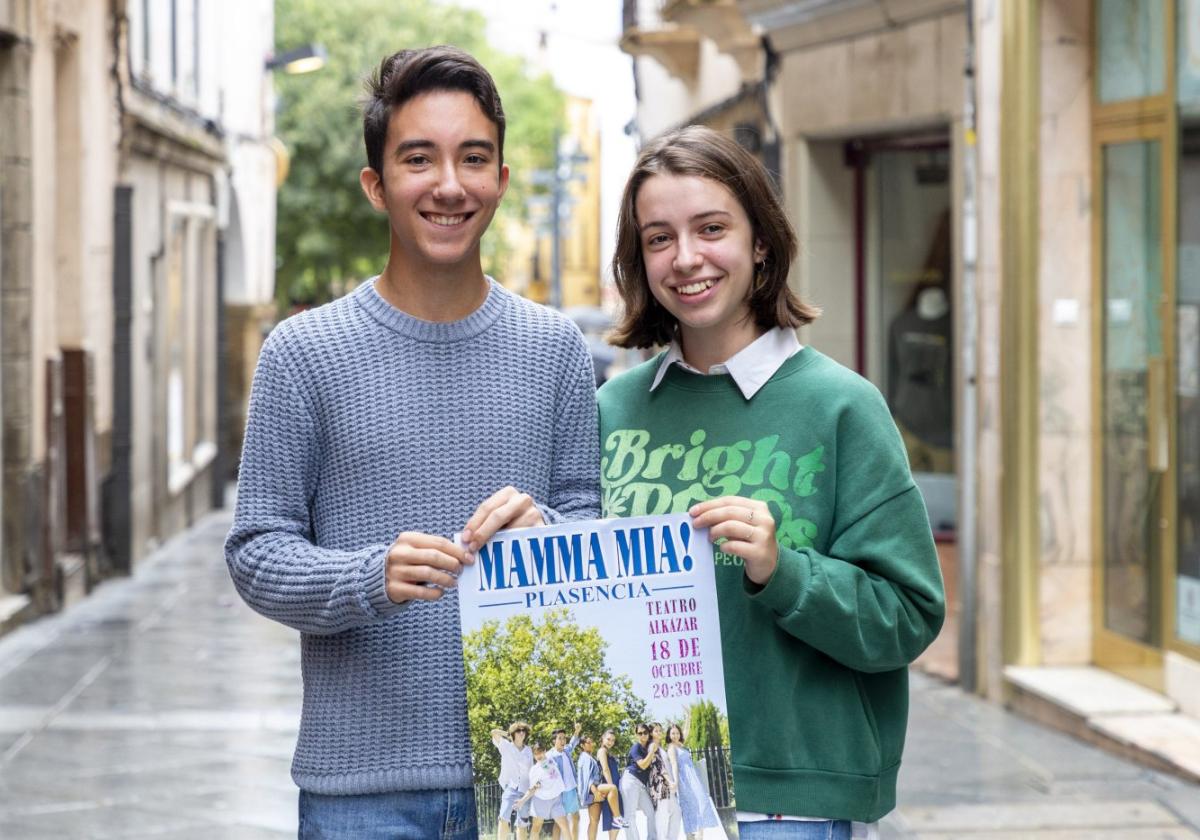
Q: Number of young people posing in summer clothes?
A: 8